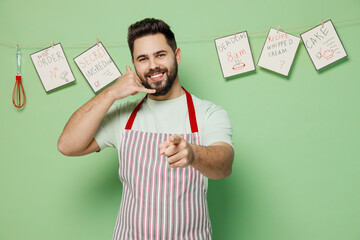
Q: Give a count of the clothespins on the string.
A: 5